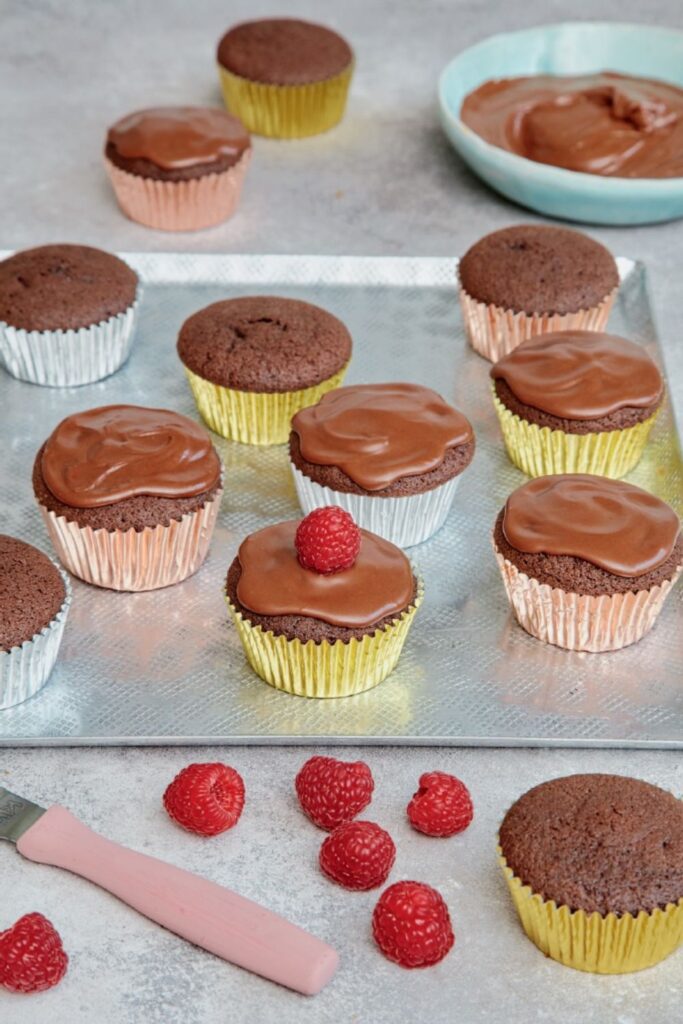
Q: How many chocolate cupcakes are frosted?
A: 6